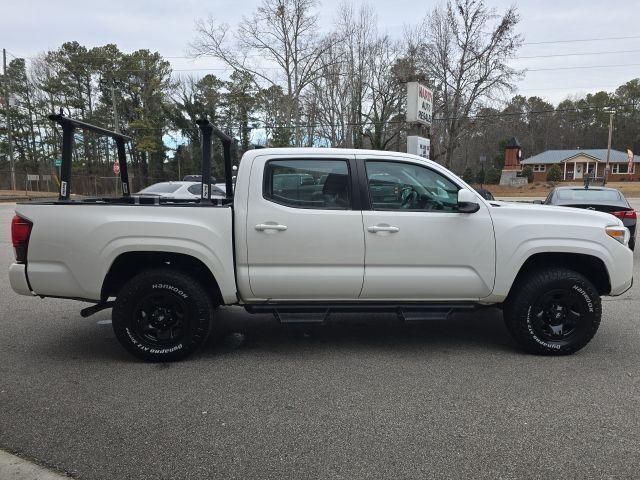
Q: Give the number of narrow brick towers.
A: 1